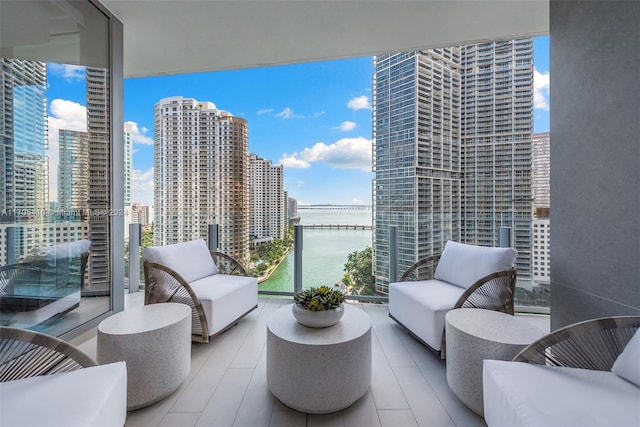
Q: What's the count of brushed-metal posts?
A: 5